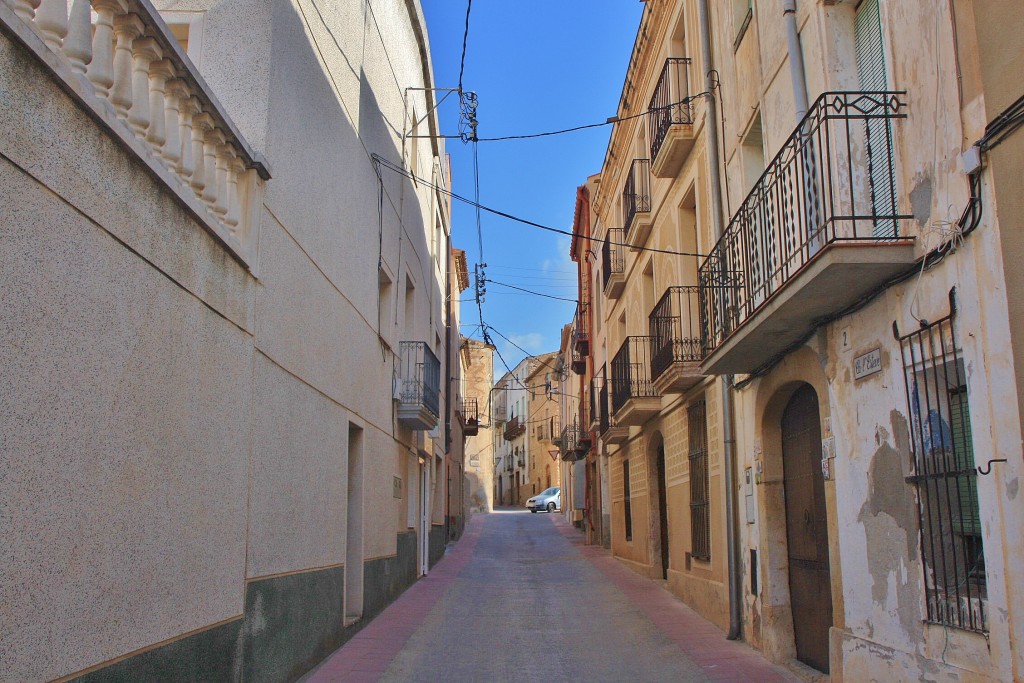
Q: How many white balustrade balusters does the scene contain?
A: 13